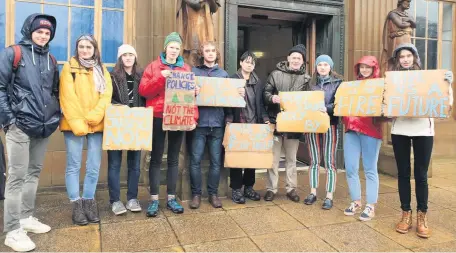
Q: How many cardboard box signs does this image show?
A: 7